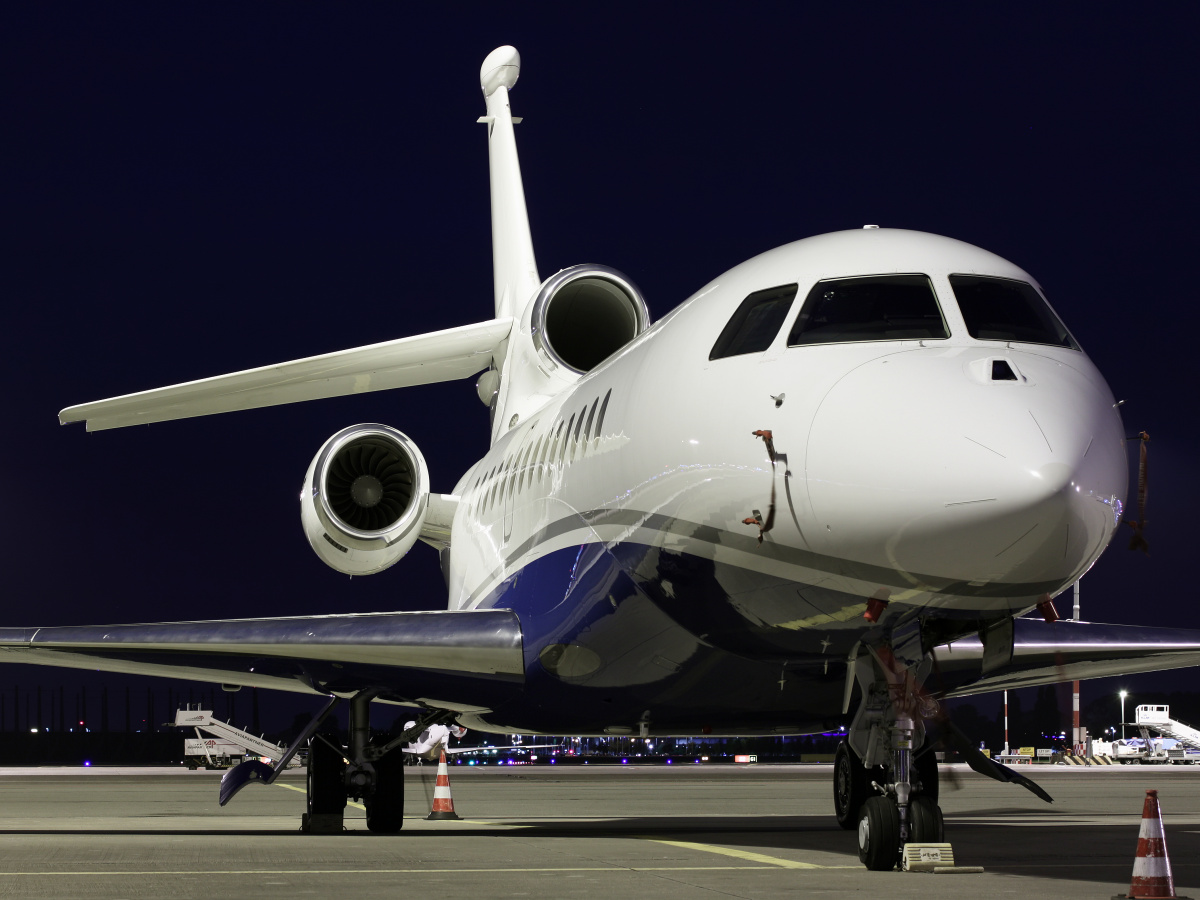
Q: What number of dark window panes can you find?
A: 3